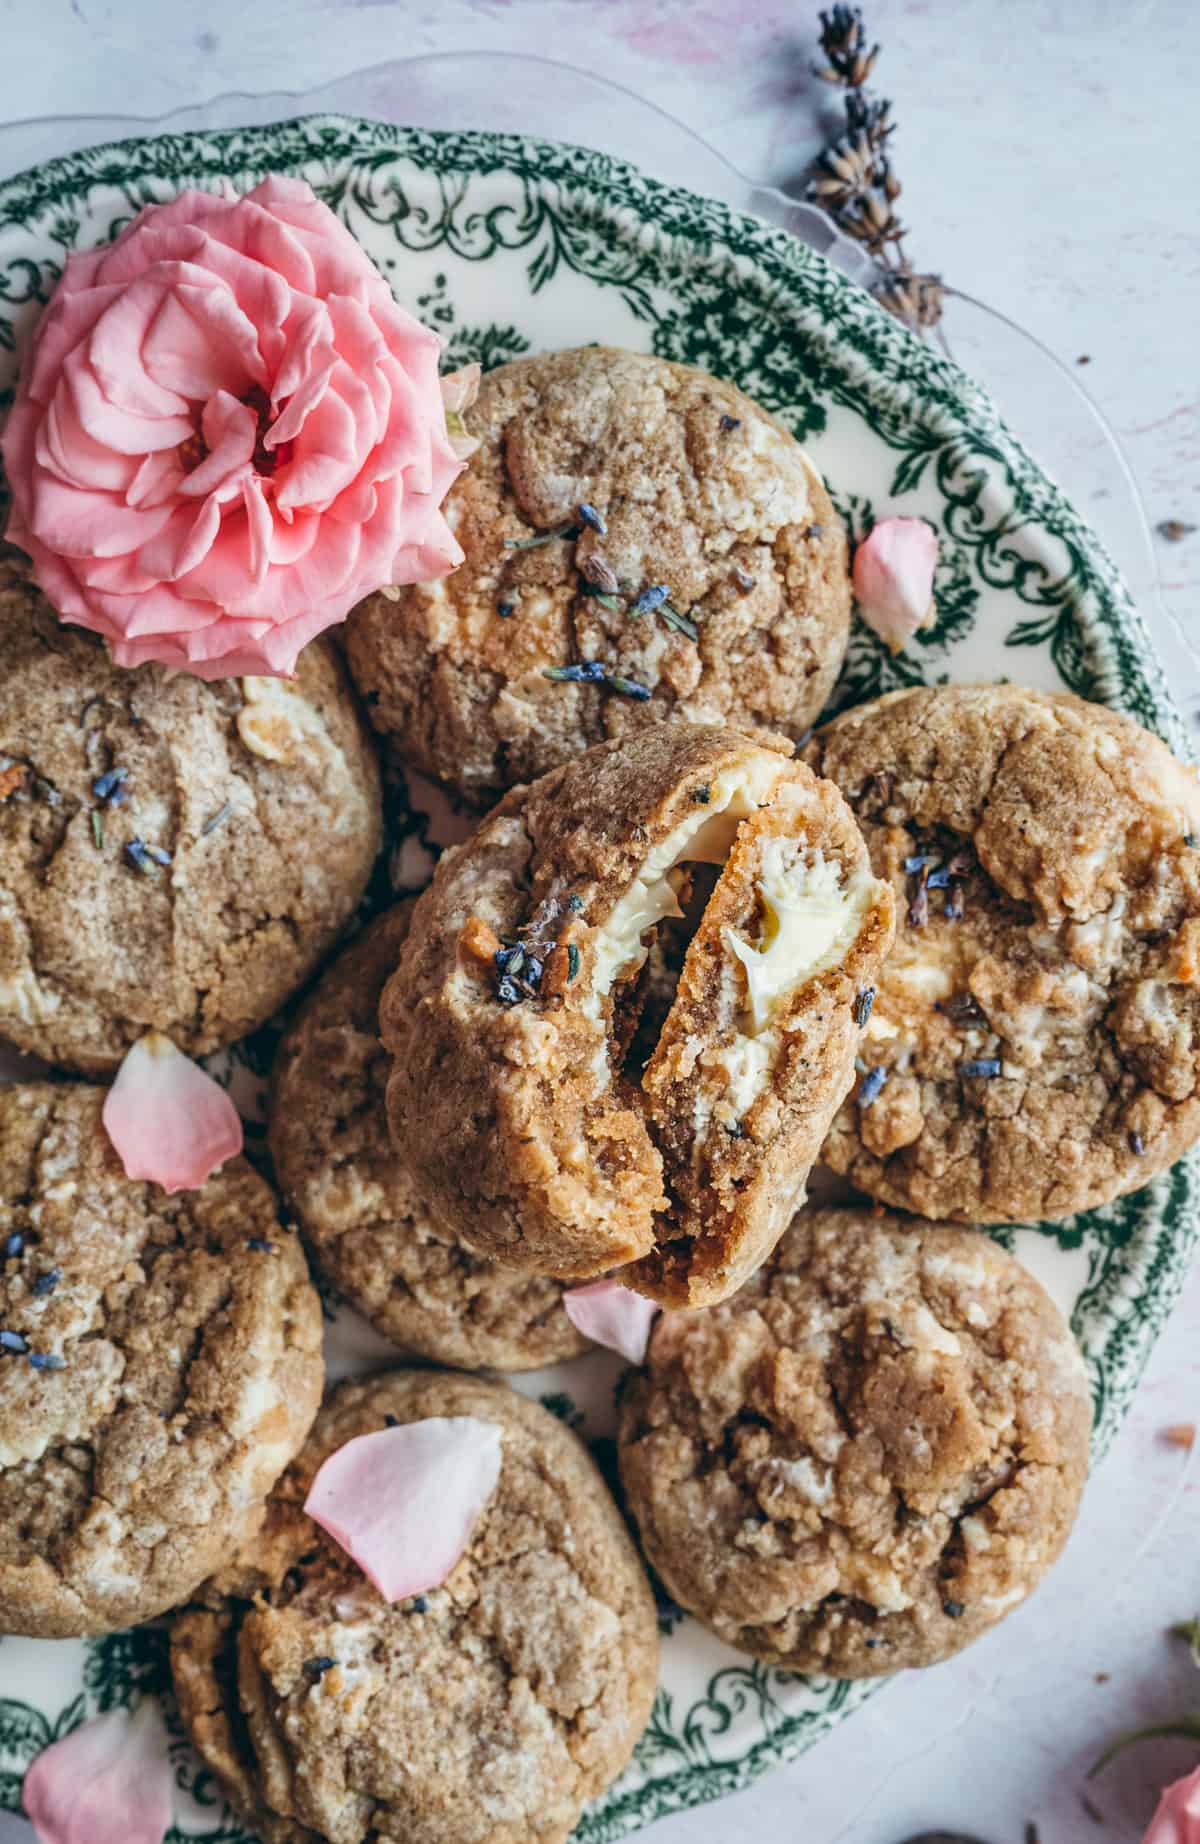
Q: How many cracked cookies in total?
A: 1